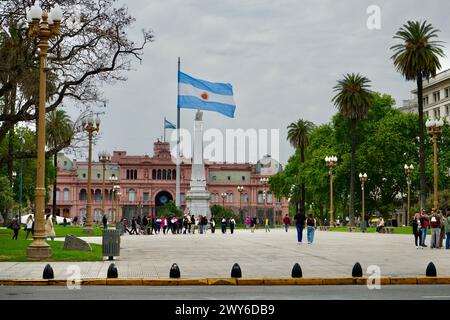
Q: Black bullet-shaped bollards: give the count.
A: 7